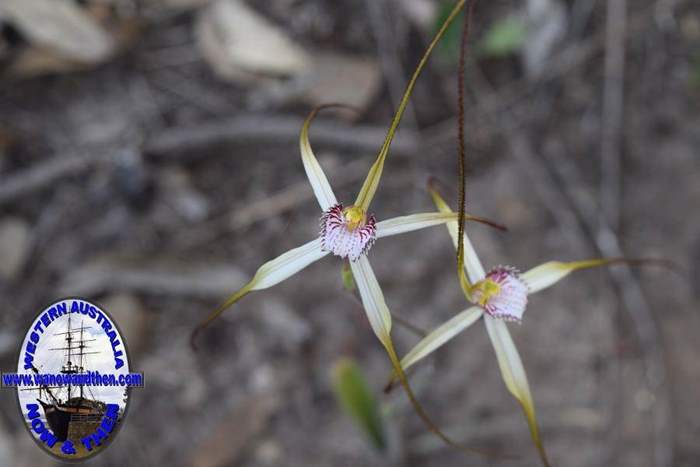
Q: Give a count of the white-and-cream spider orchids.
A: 2